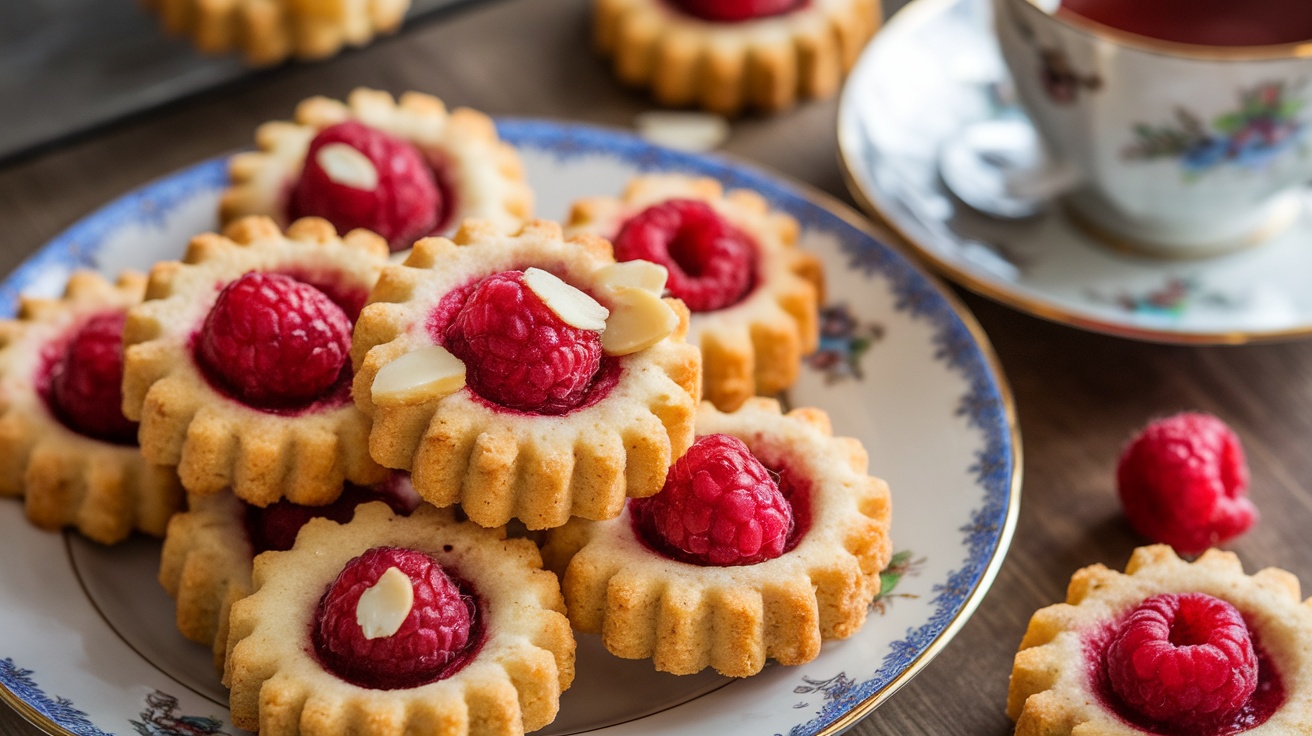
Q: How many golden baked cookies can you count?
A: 11